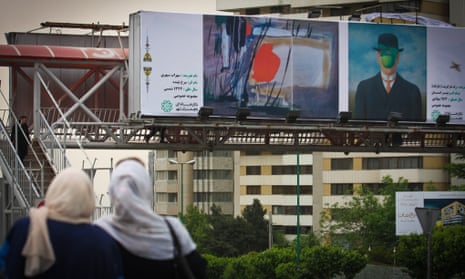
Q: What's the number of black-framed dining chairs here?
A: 0